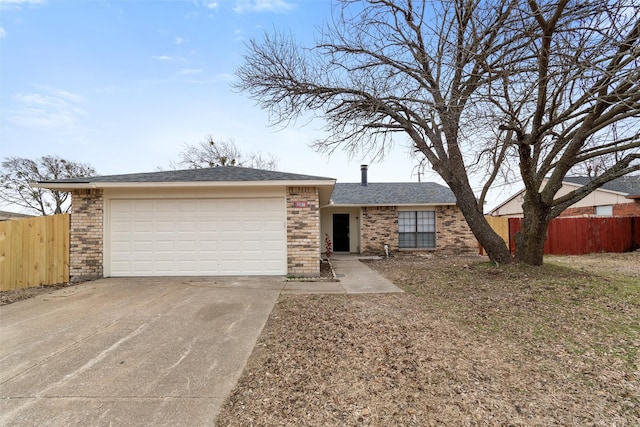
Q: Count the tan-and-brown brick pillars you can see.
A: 2